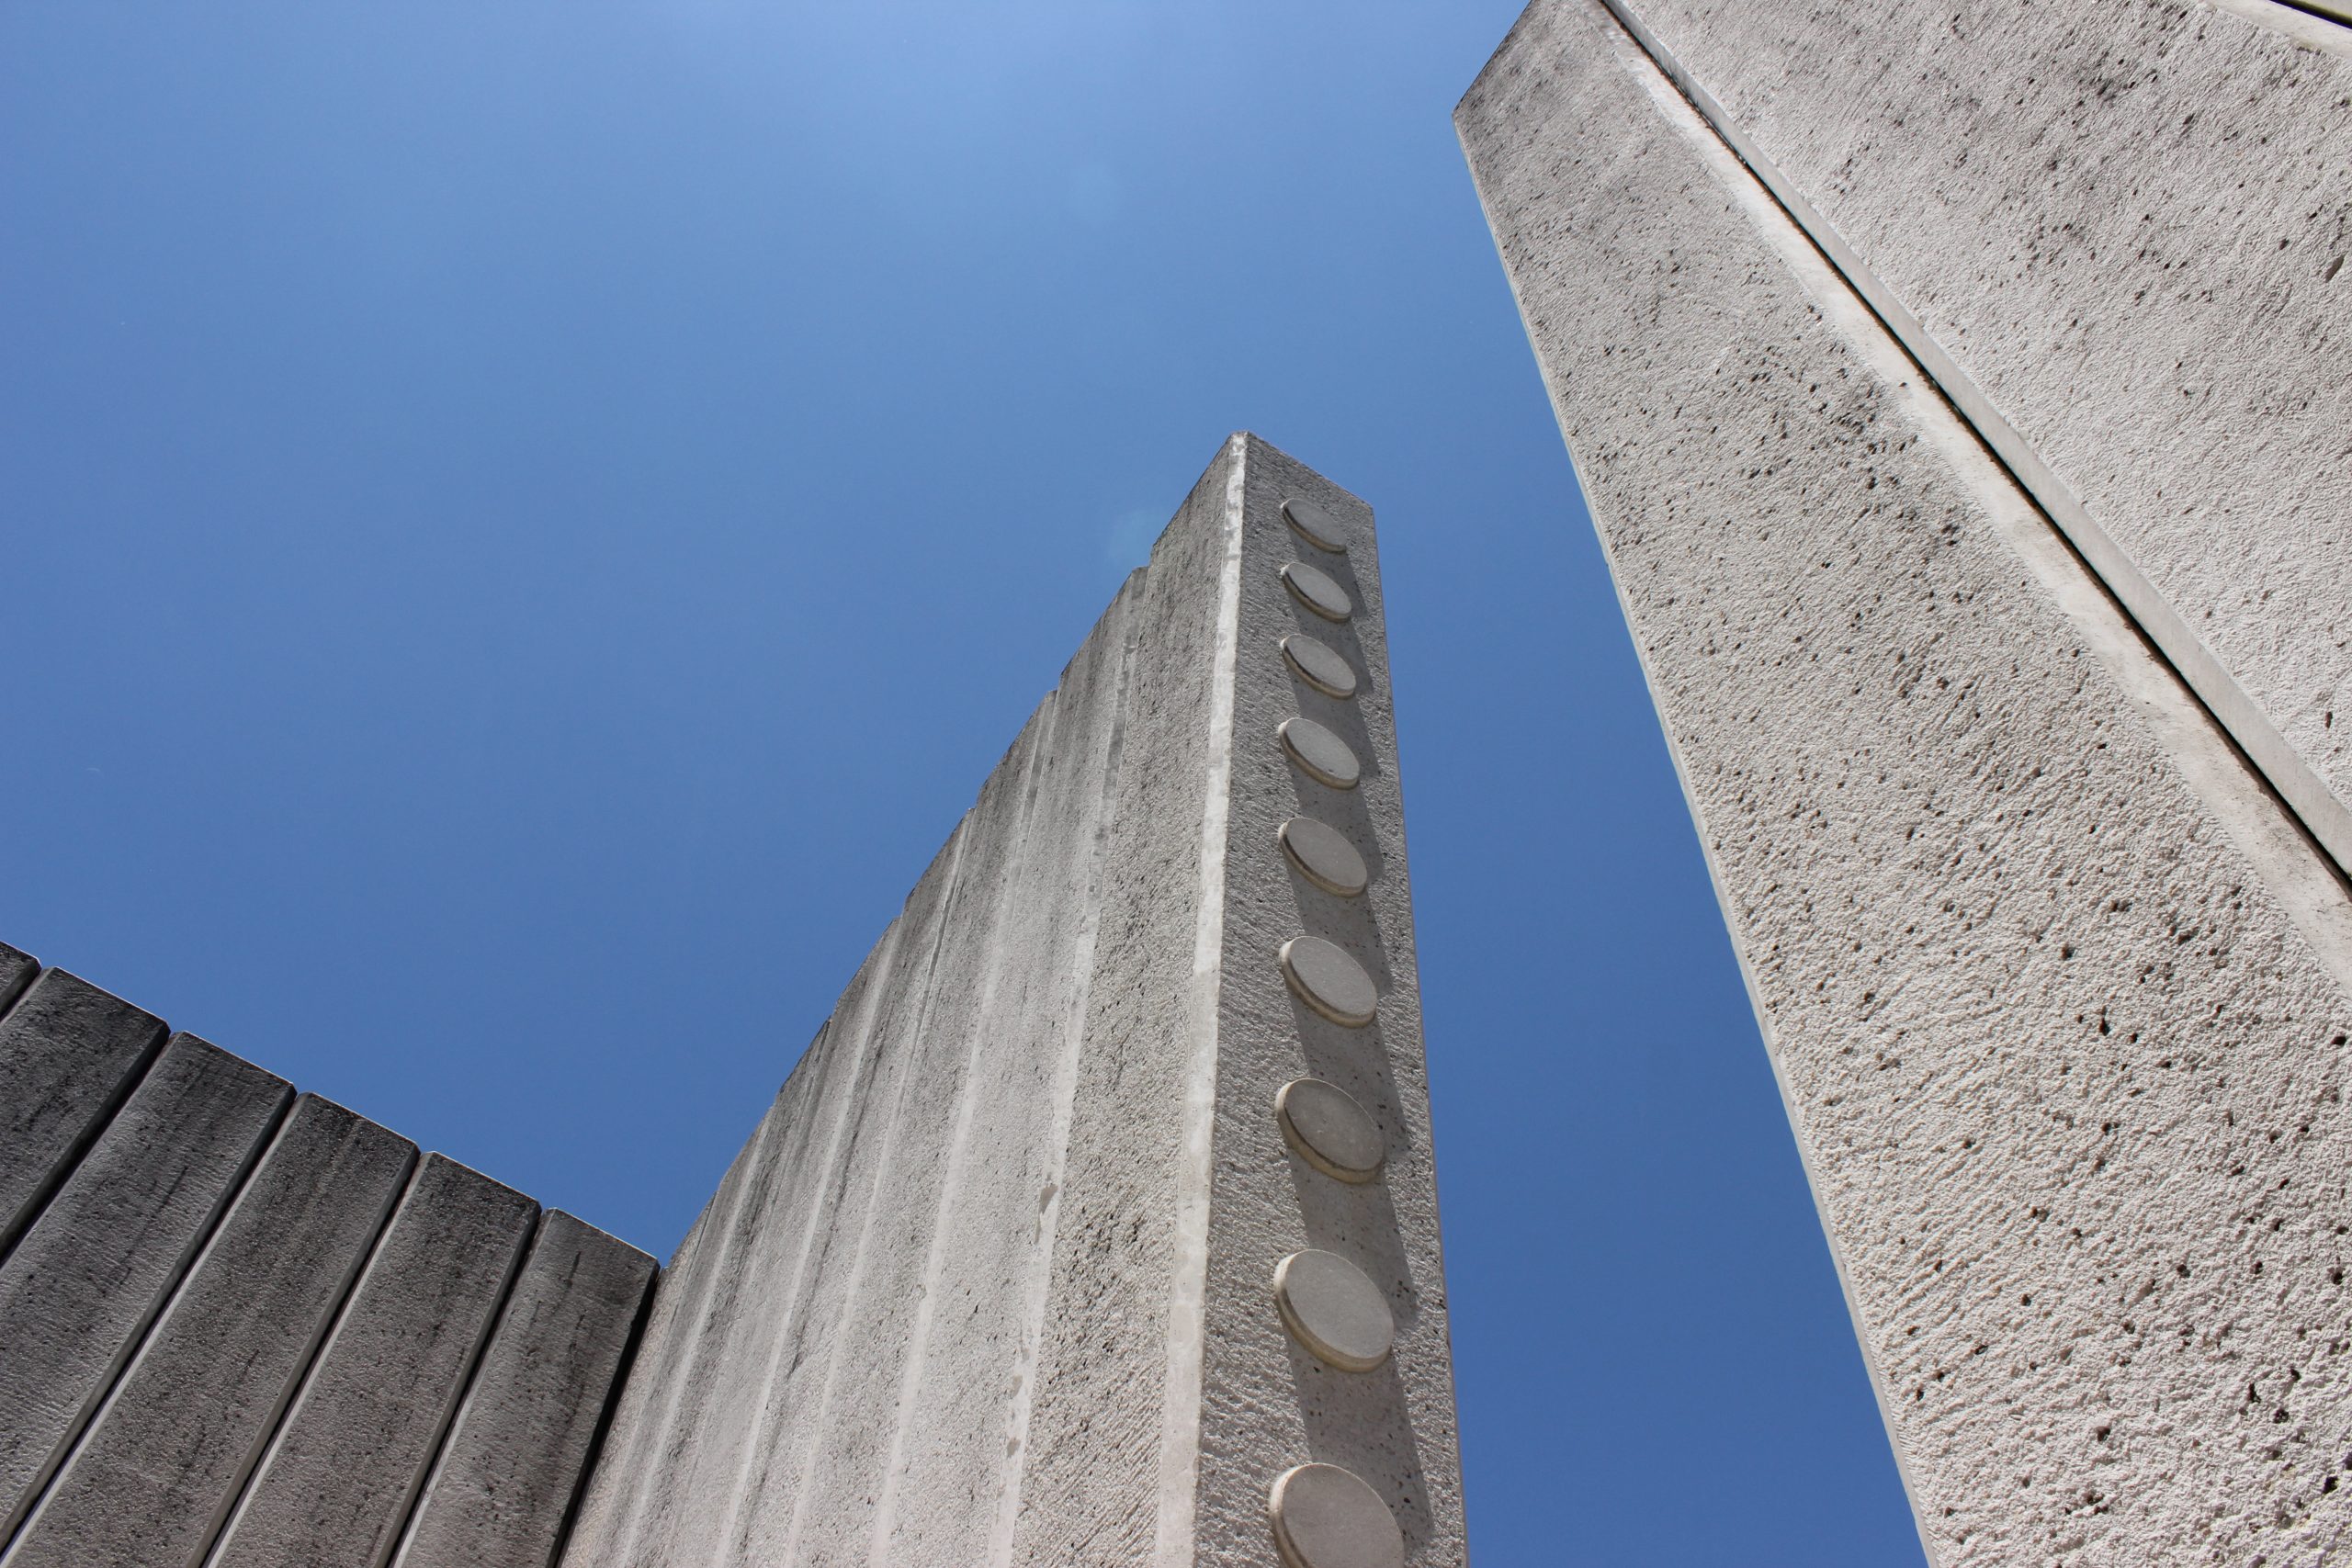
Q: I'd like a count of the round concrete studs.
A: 9